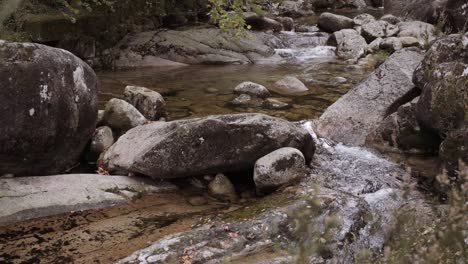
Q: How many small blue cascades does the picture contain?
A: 2